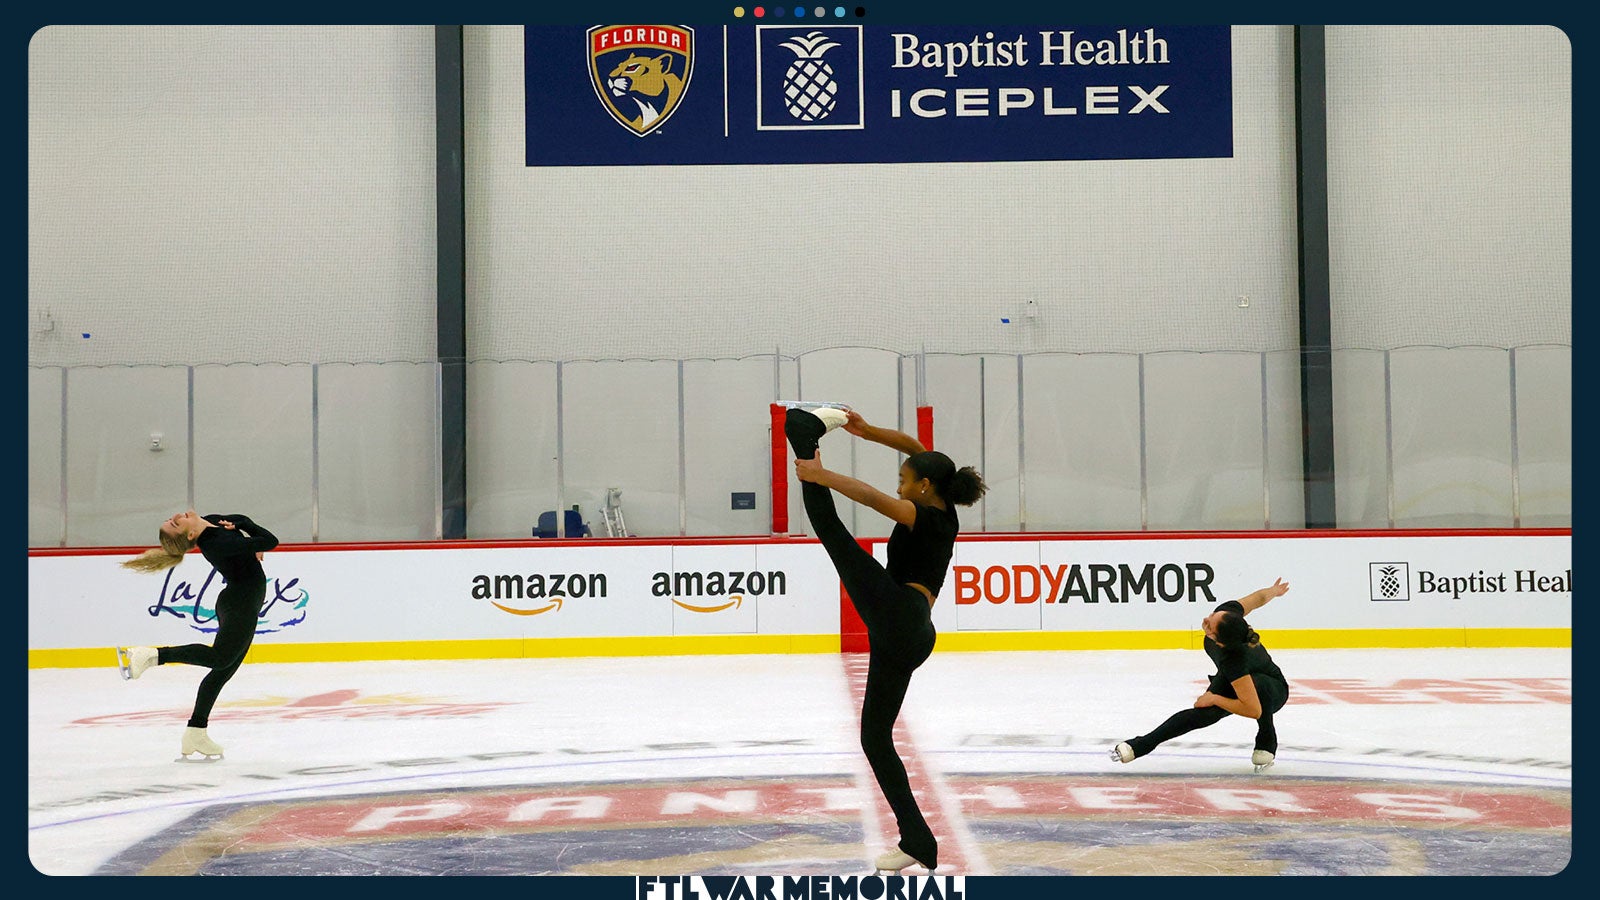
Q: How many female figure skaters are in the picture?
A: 3